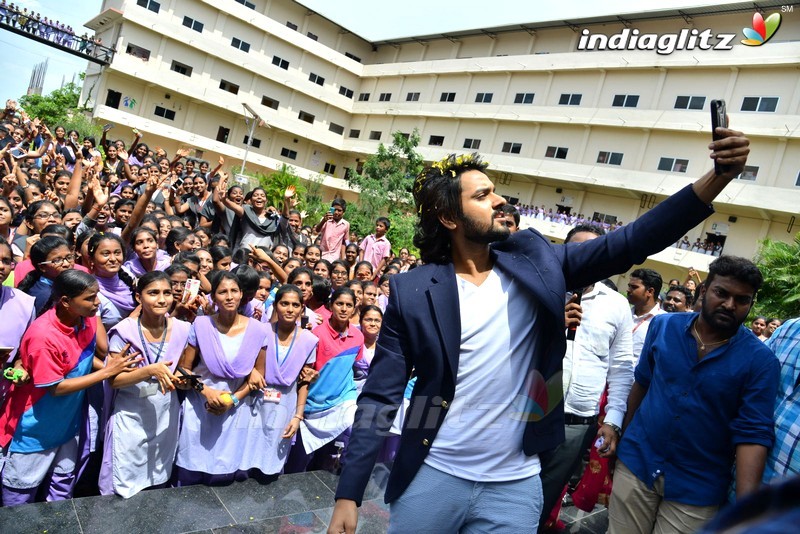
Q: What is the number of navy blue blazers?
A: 1